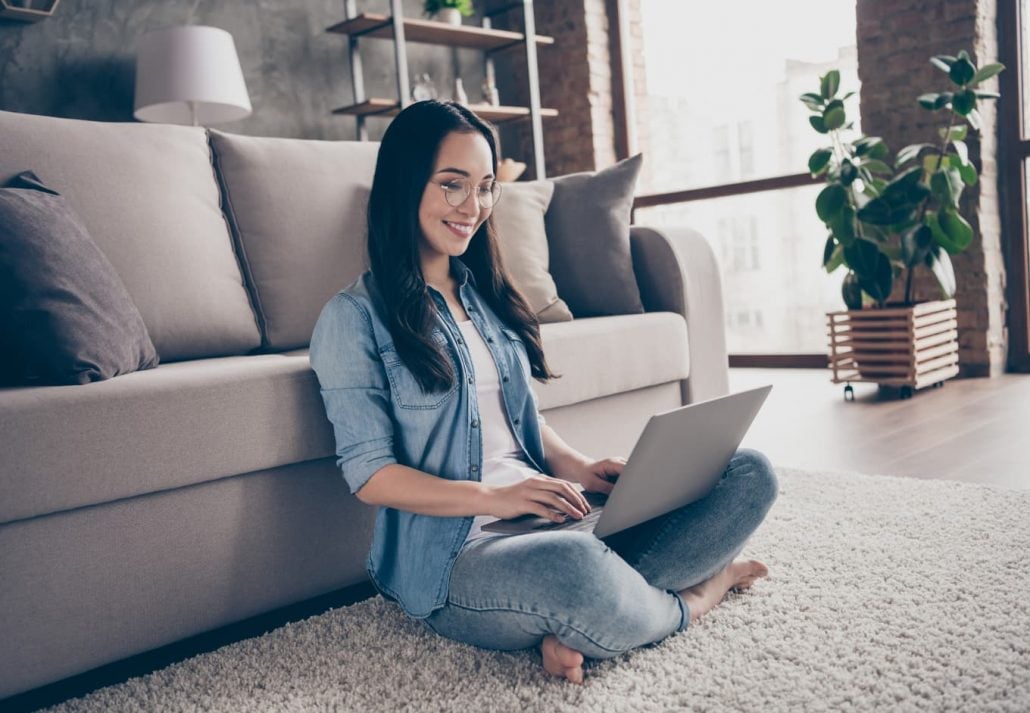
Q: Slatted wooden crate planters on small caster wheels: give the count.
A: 1